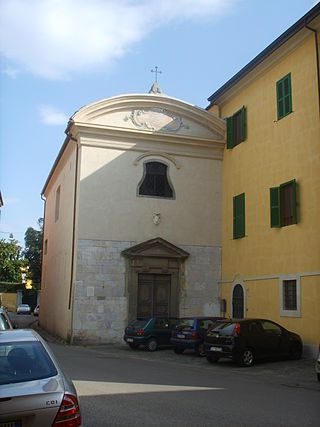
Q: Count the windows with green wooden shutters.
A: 4